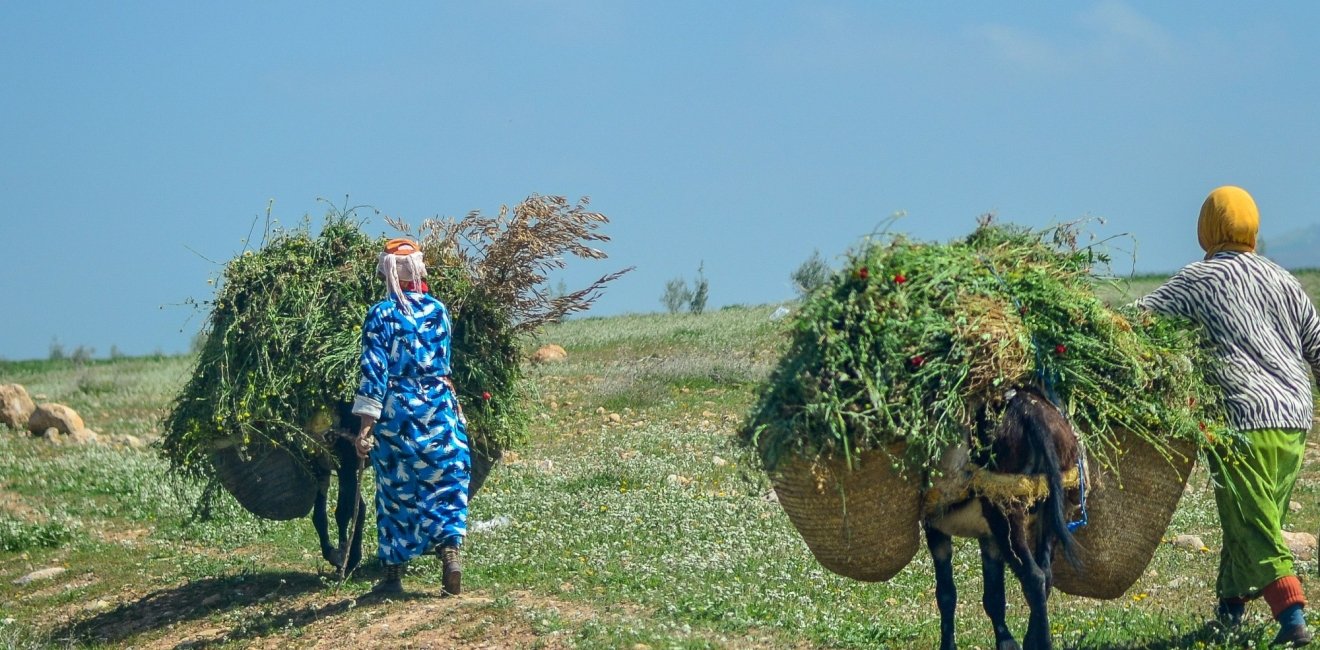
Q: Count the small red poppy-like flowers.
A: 5